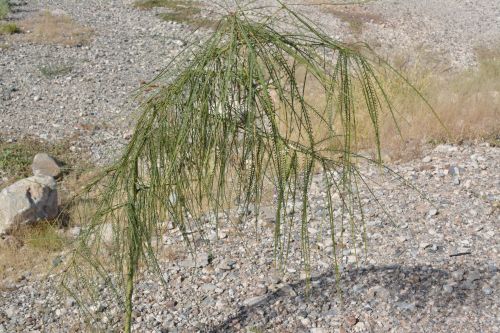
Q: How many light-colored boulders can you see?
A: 2